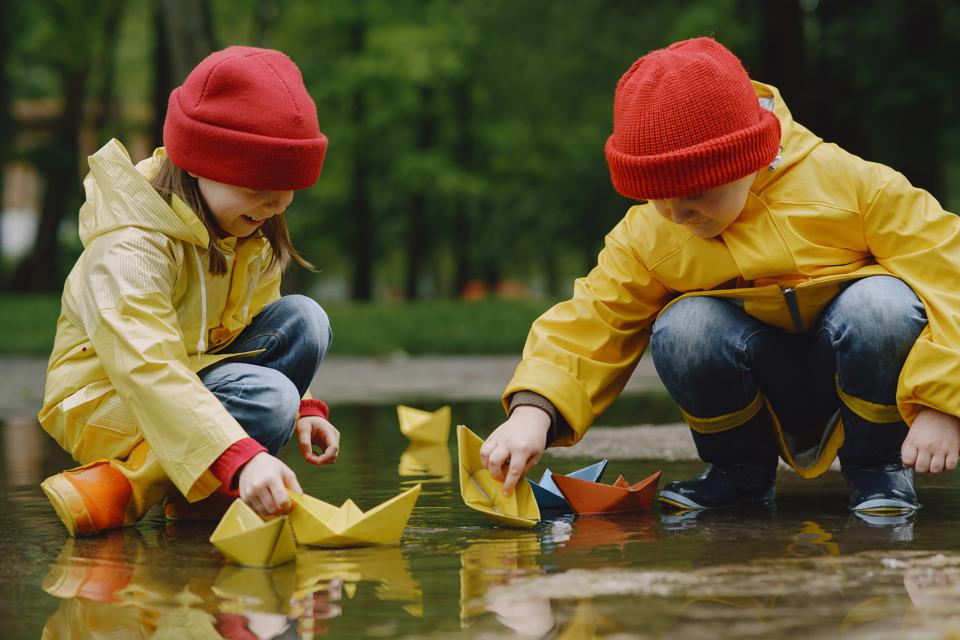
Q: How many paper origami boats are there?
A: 6